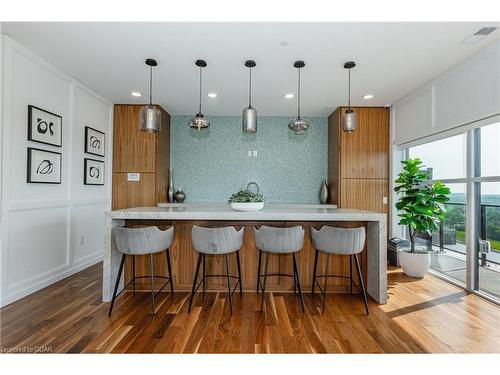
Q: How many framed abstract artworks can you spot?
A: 4